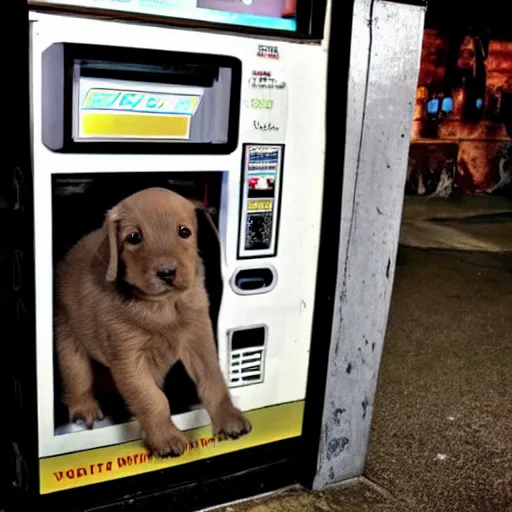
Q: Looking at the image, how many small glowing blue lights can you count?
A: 3